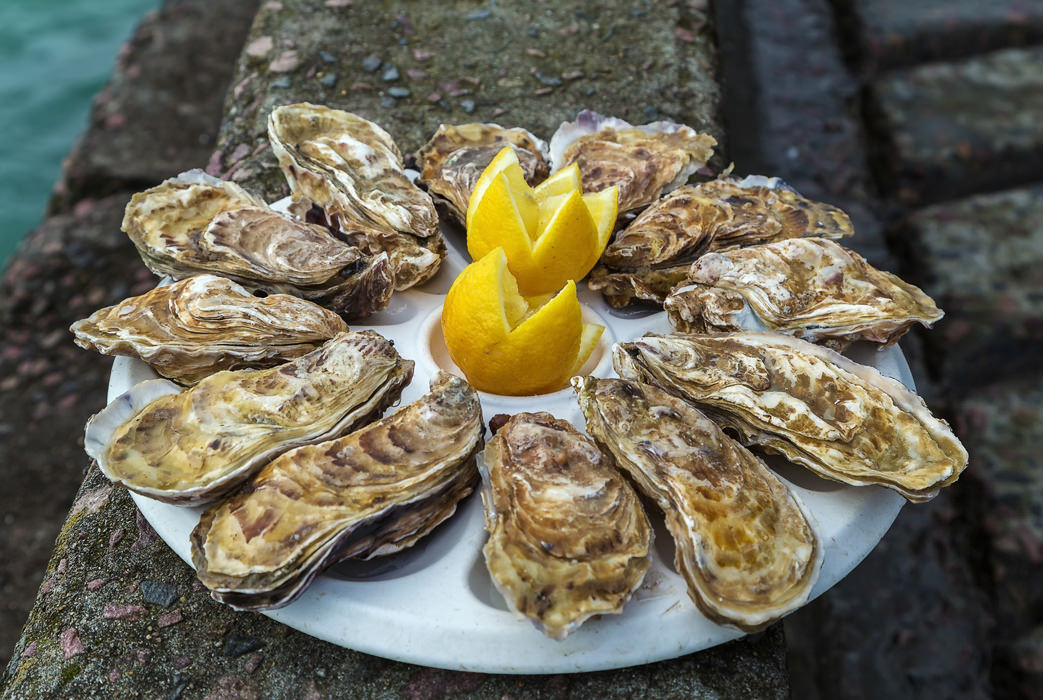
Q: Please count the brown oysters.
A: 12